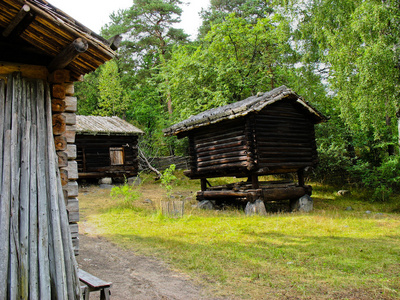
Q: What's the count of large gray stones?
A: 3